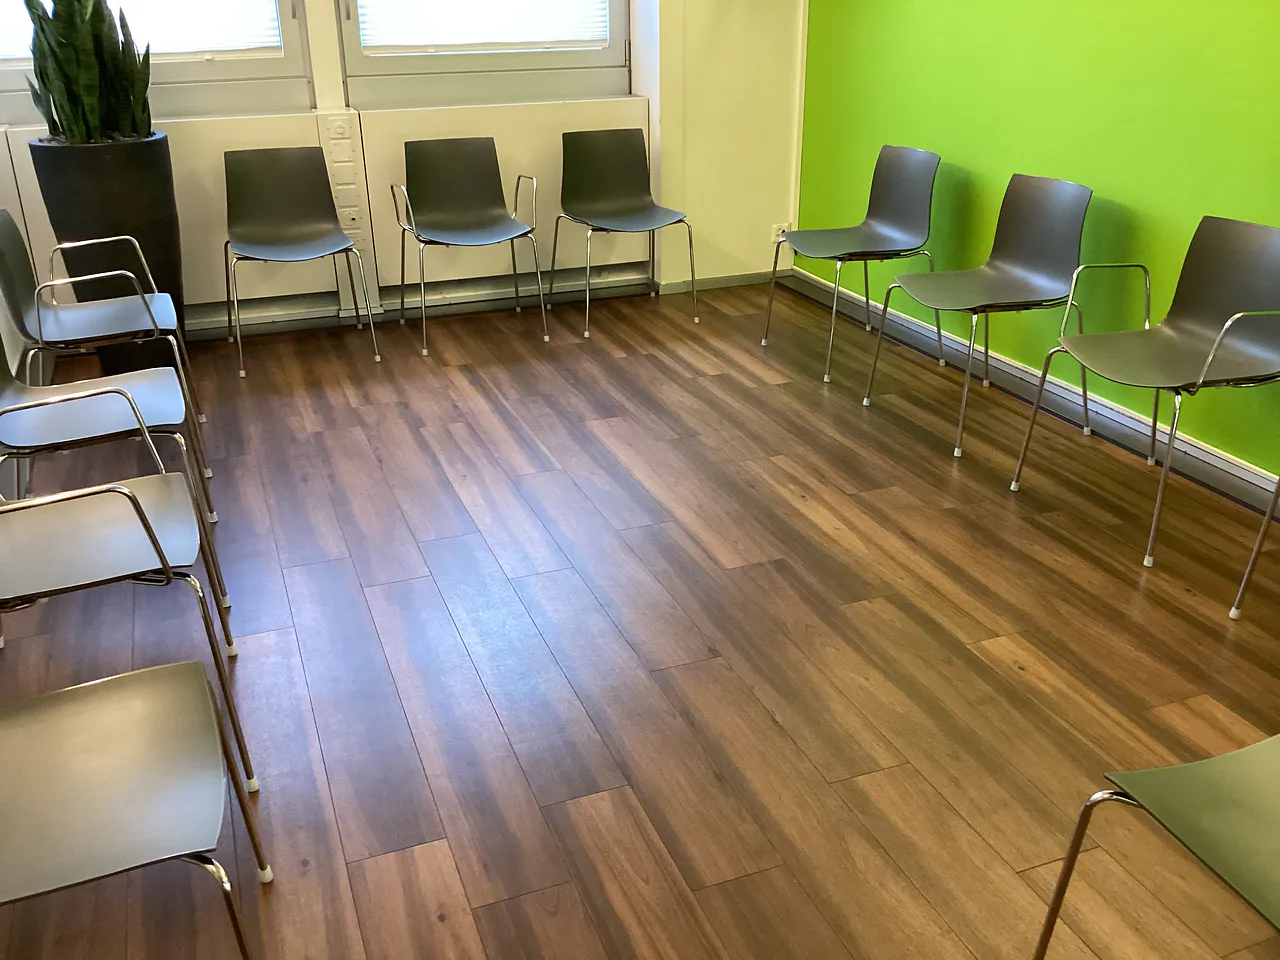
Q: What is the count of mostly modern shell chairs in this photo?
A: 11